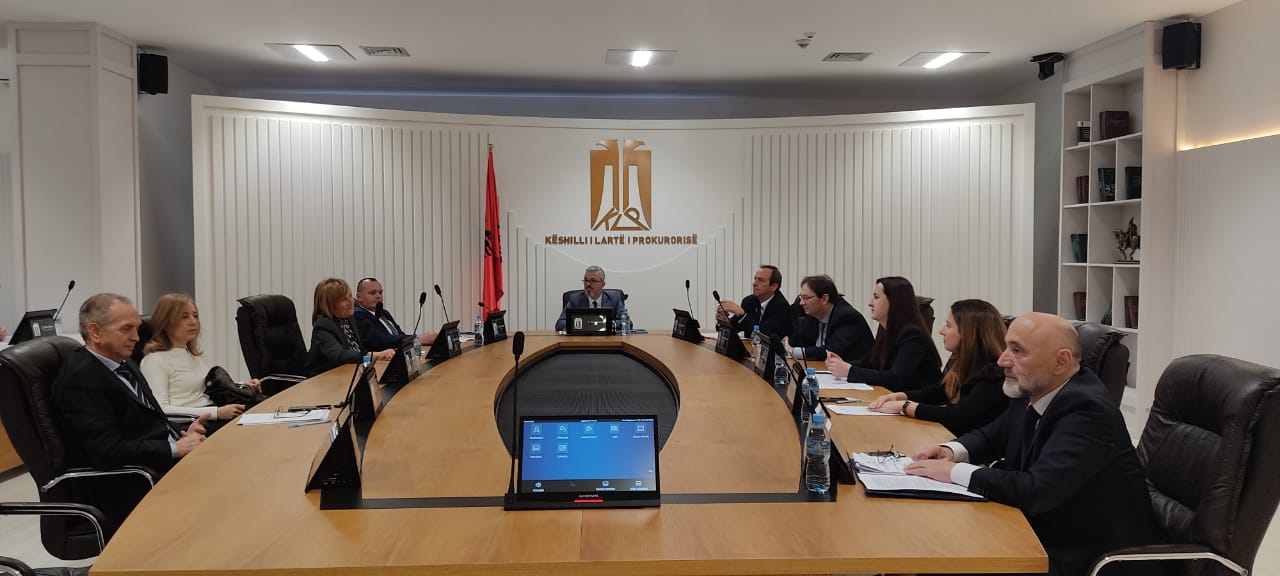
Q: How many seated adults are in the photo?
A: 10